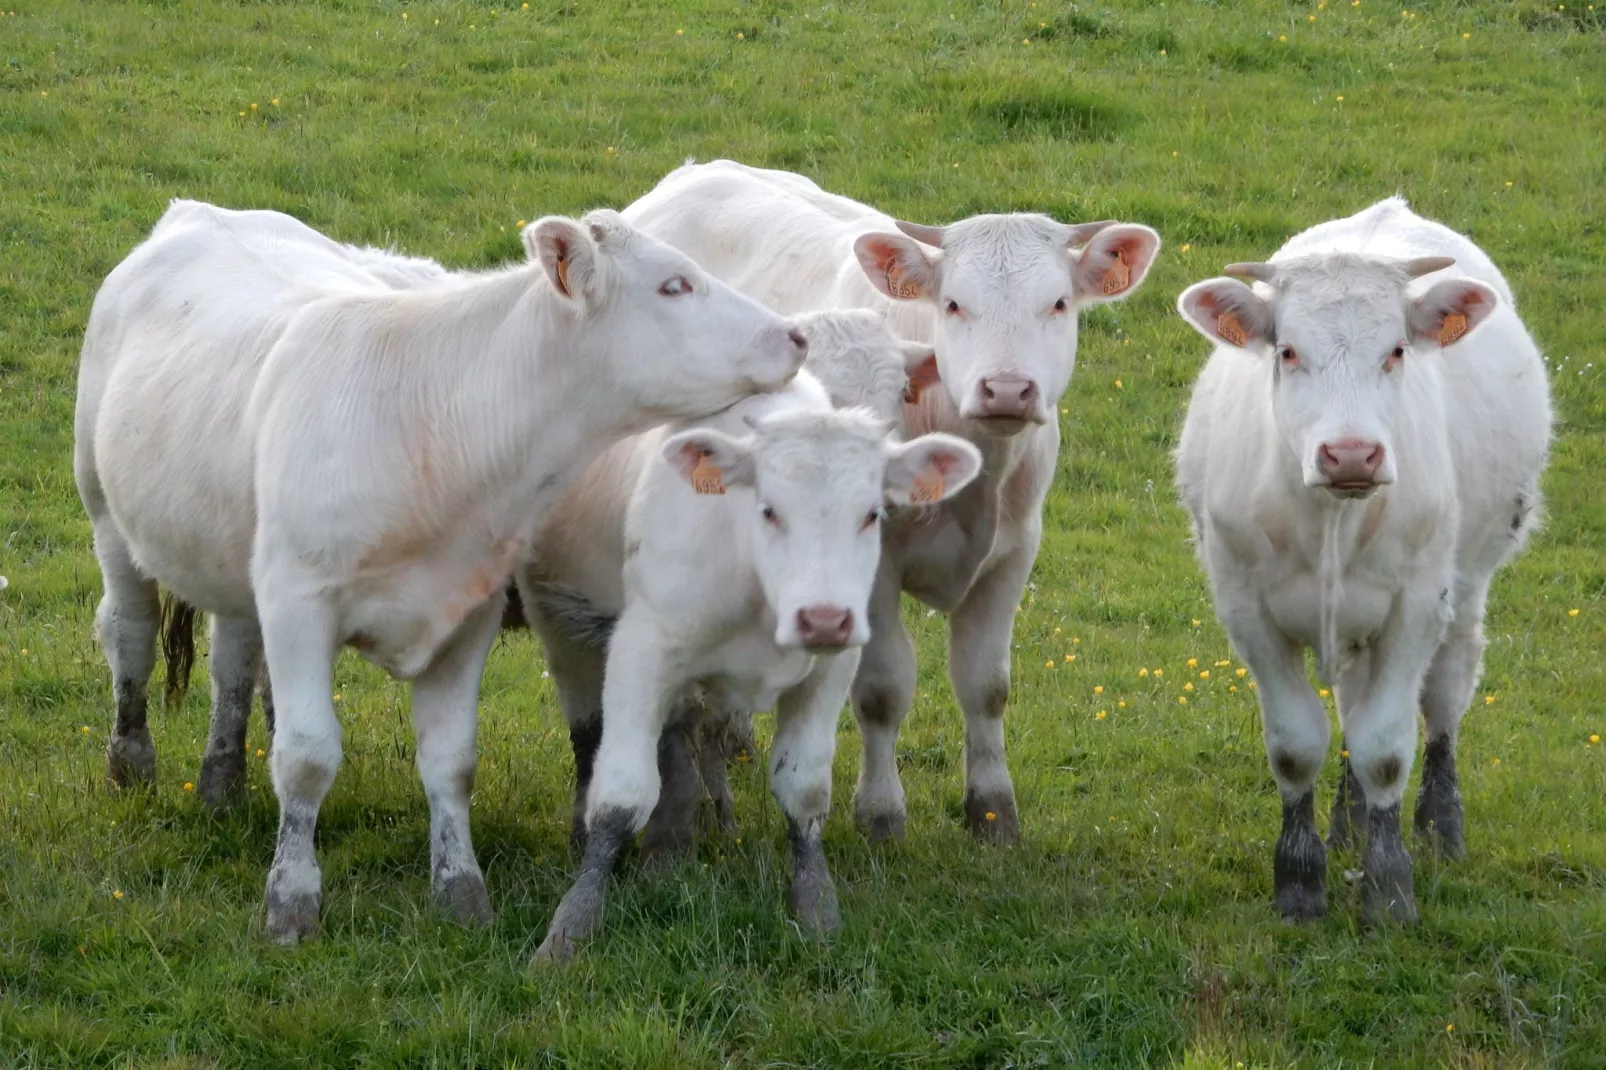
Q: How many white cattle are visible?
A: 5